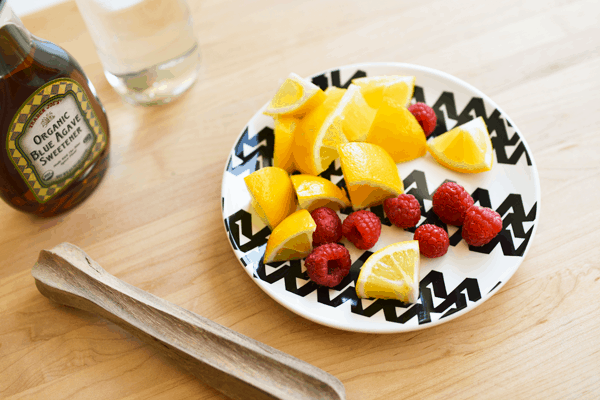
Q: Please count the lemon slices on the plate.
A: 11